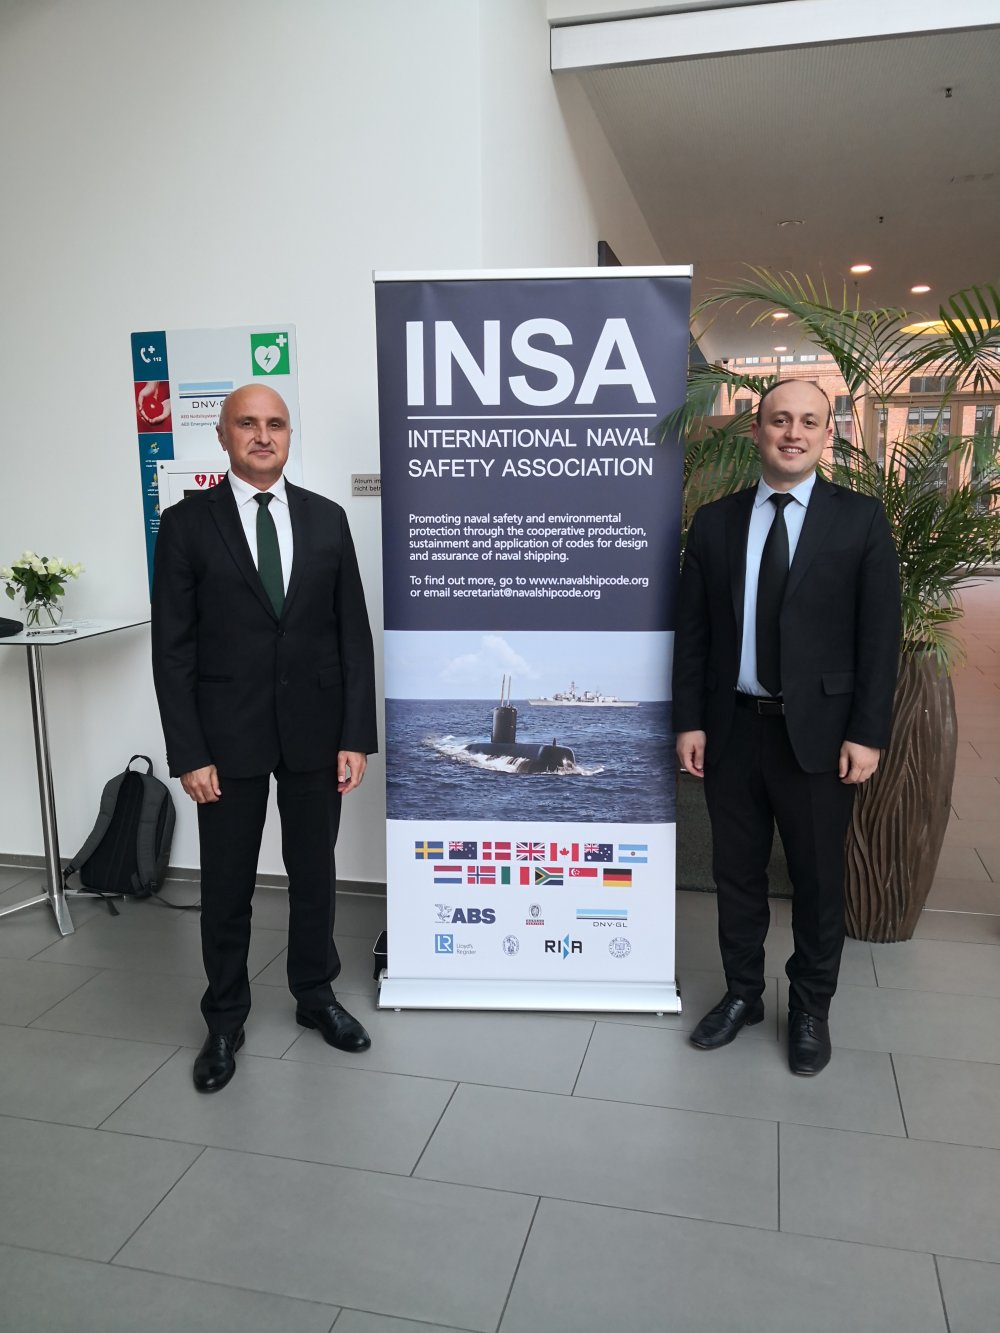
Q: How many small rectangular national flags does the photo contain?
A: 13